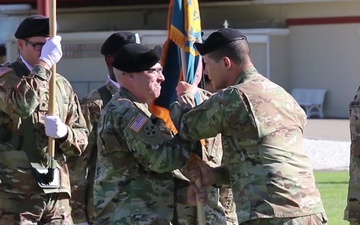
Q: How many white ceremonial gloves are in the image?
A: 2